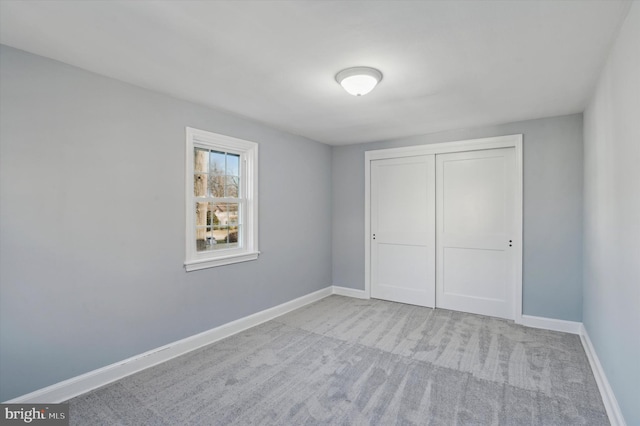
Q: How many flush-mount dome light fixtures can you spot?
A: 1